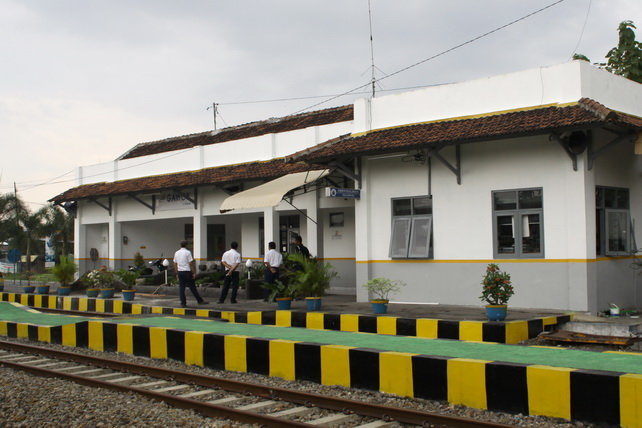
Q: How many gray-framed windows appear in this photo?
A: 3